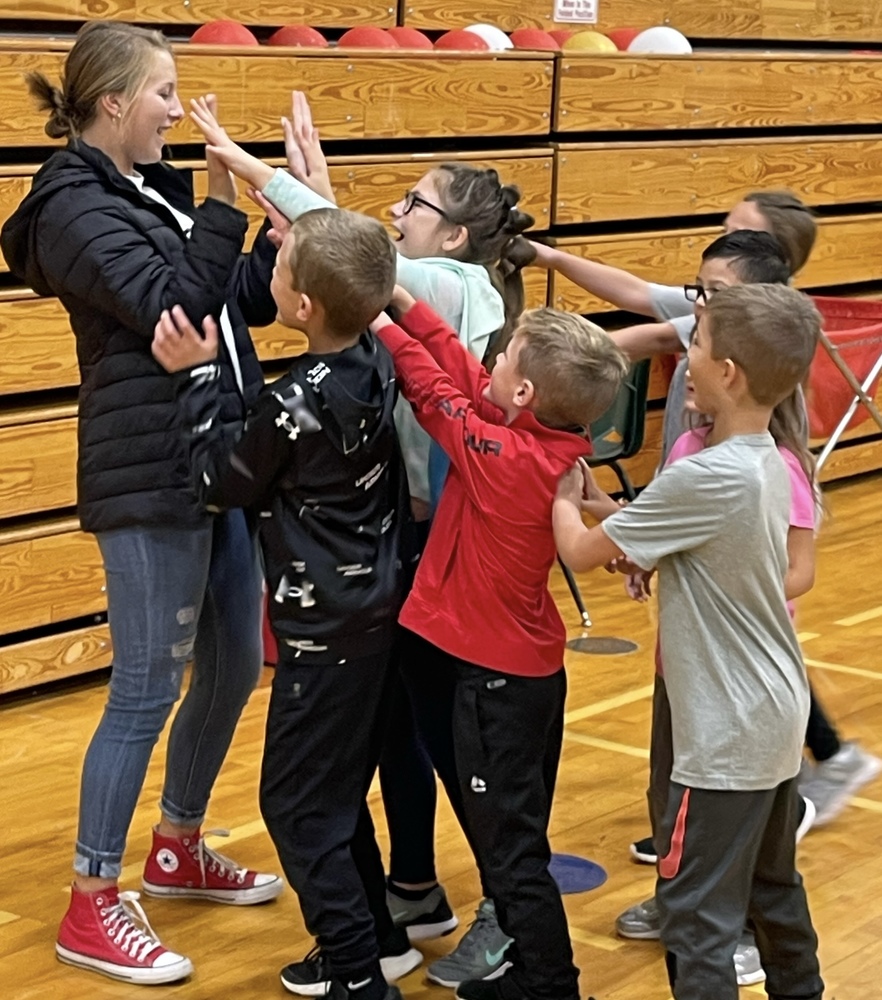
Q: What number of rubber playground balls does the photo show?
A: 11